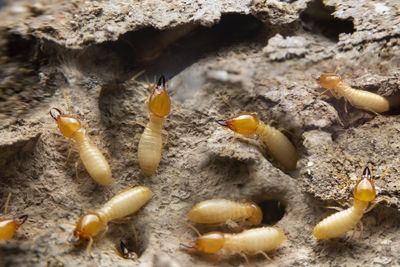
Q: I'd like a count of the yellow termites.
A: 9